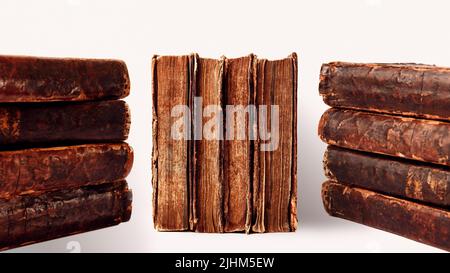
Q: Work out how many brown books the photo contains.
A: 12